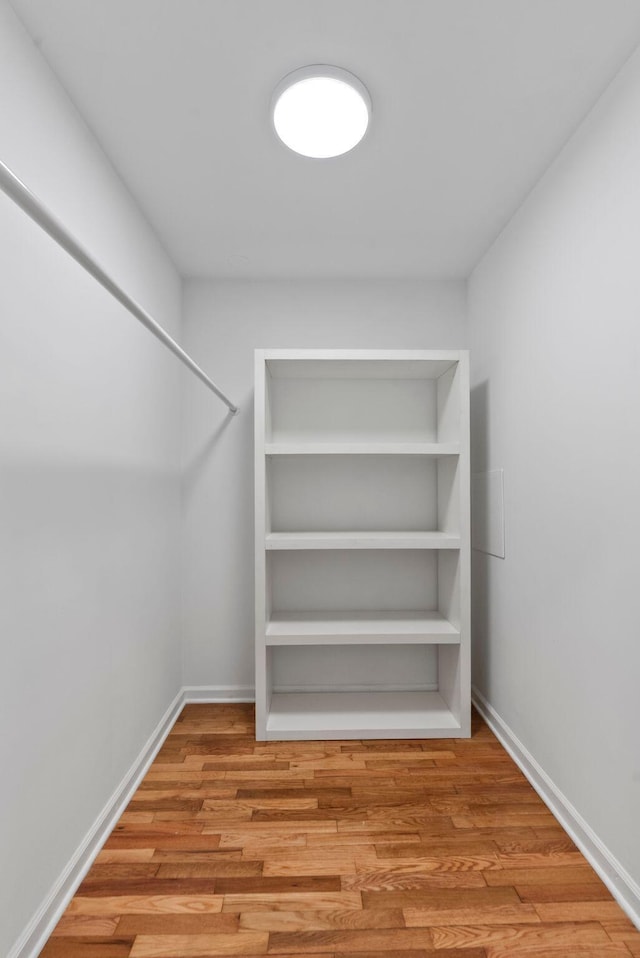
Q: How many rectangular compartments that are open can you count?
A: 4